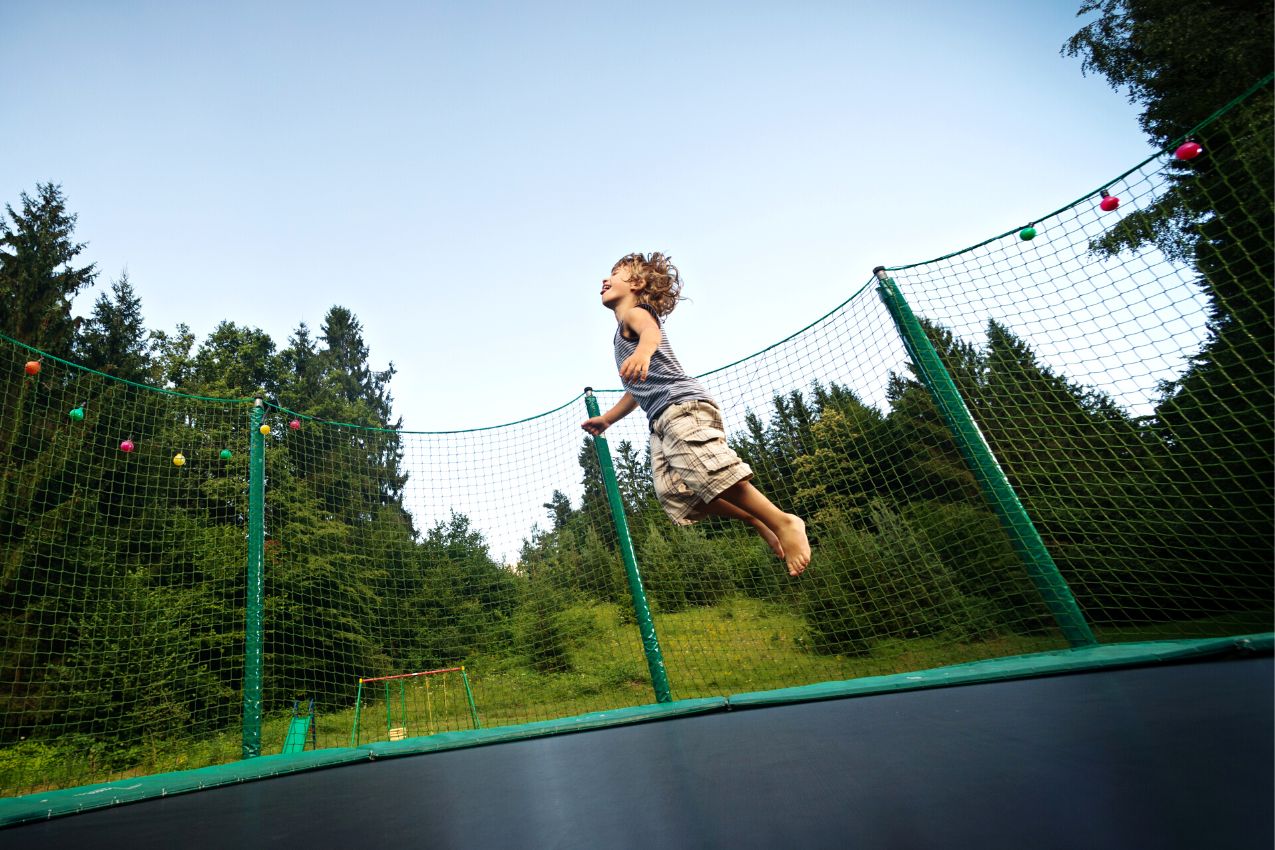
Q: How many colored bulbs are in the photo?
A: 10